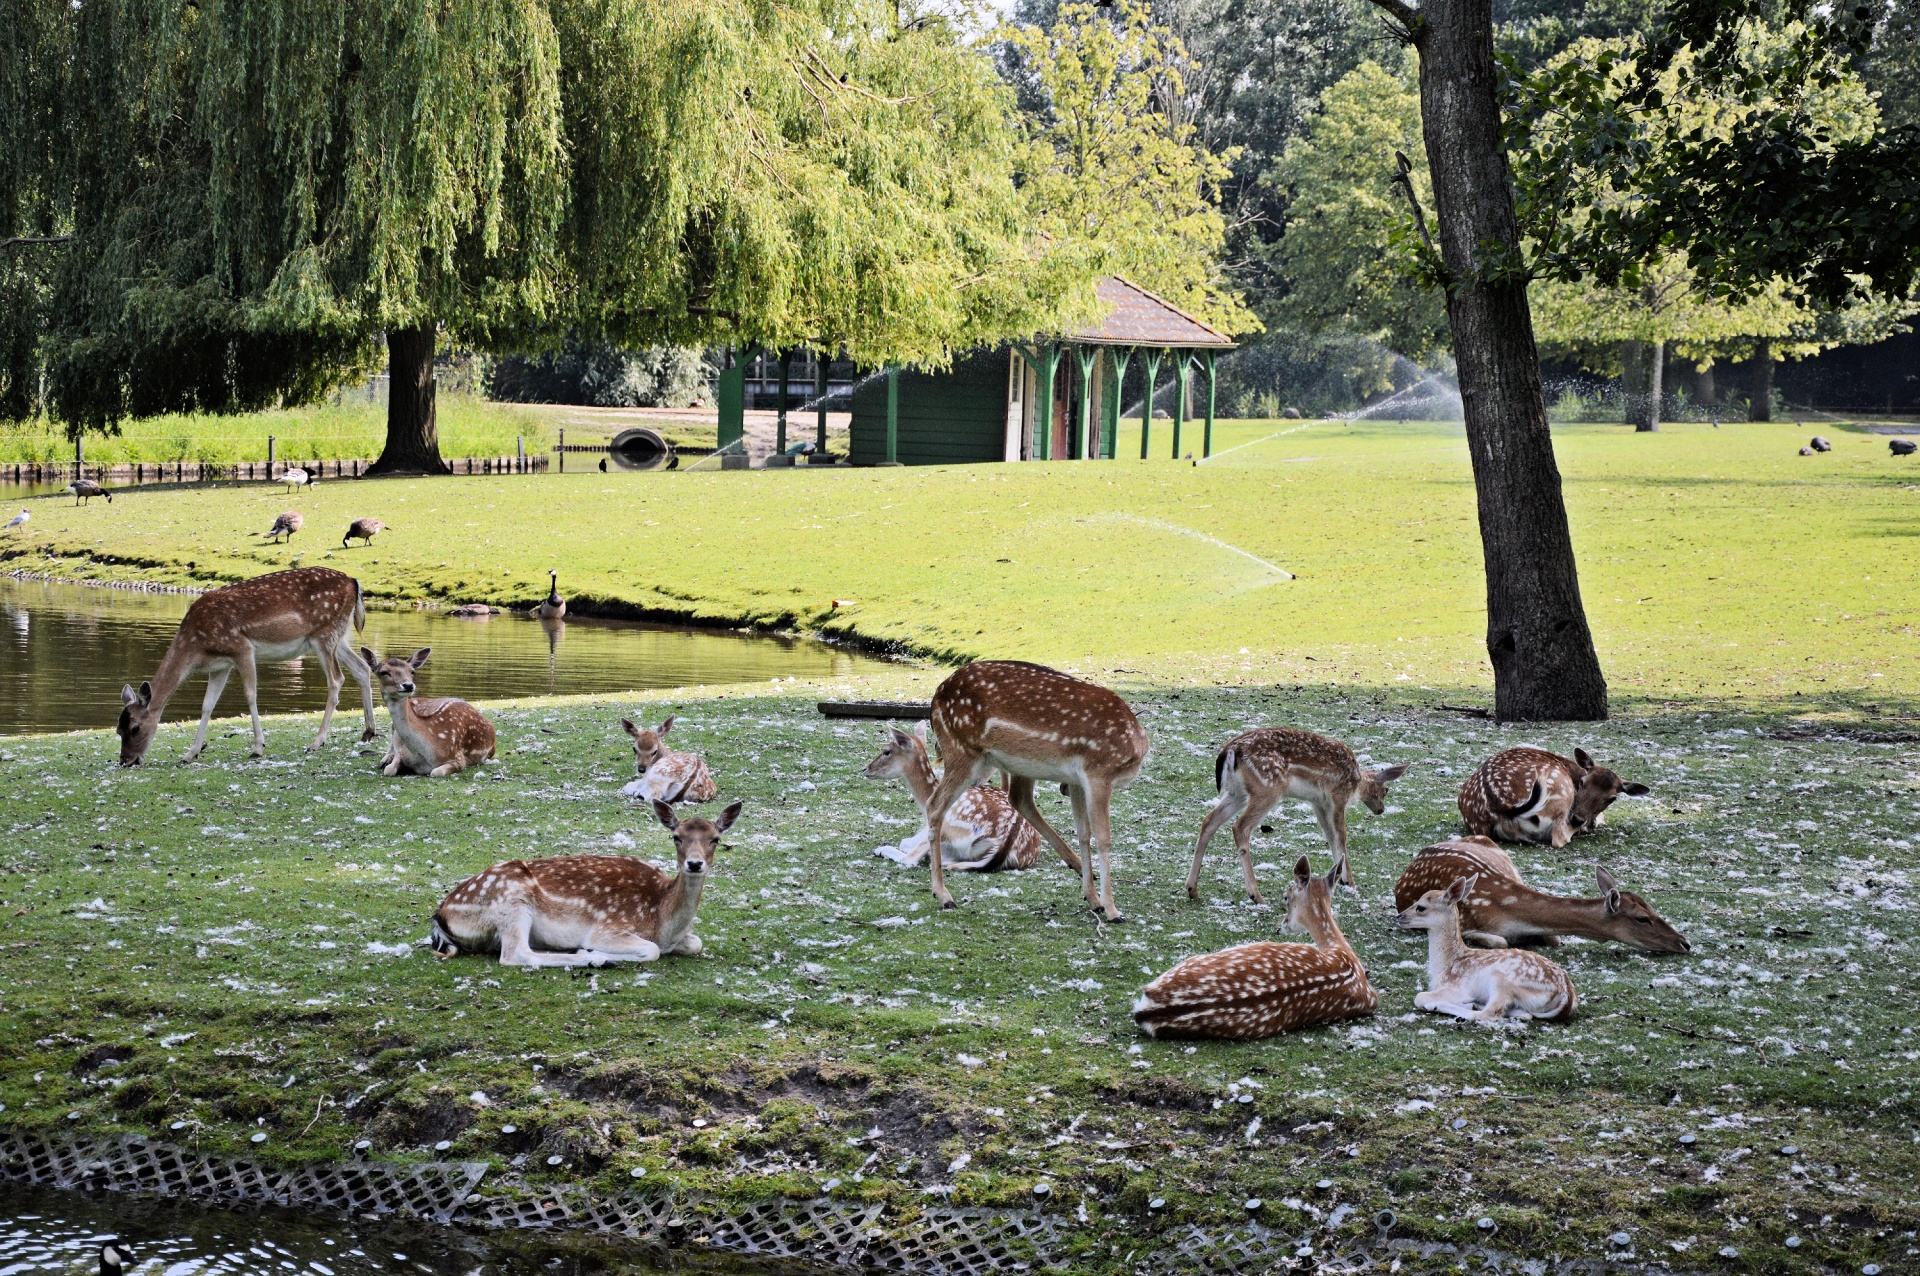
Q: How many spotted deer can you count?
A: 11